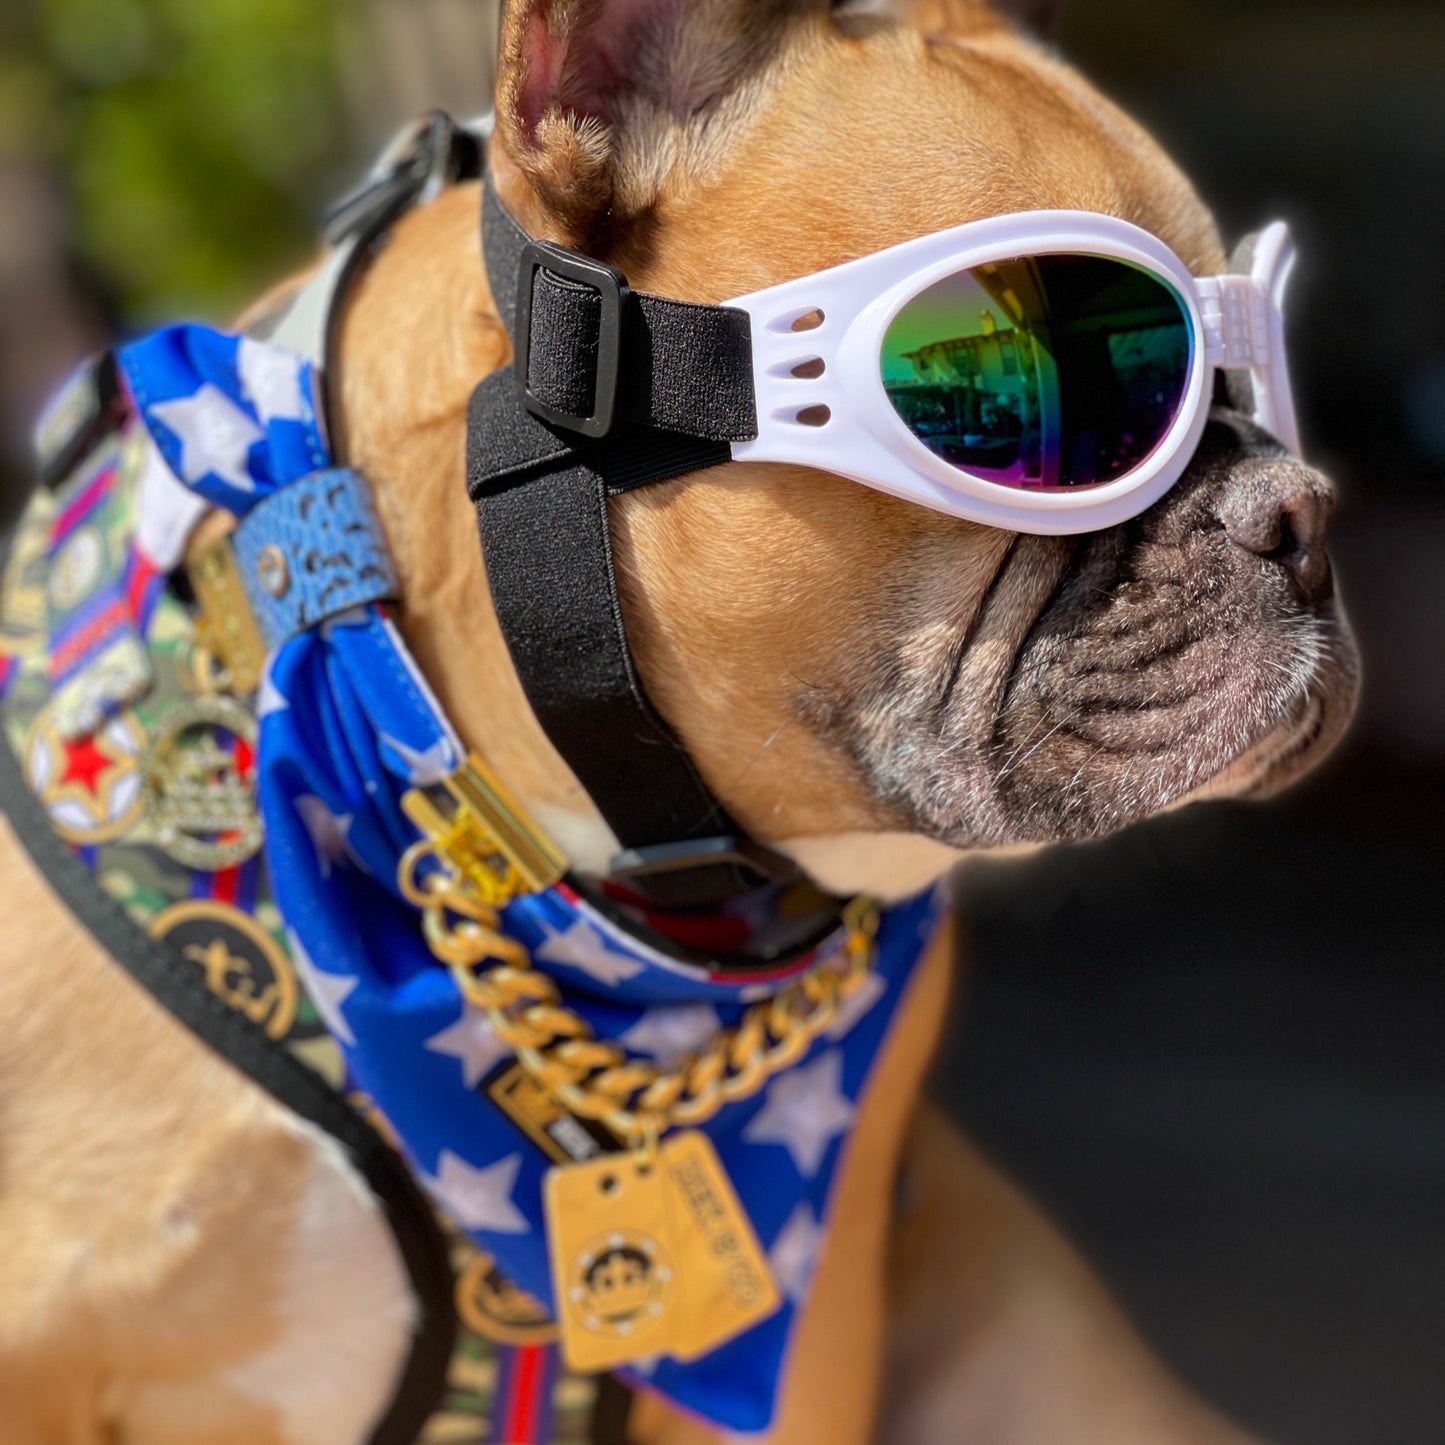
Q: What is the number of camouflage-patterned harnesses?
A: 1